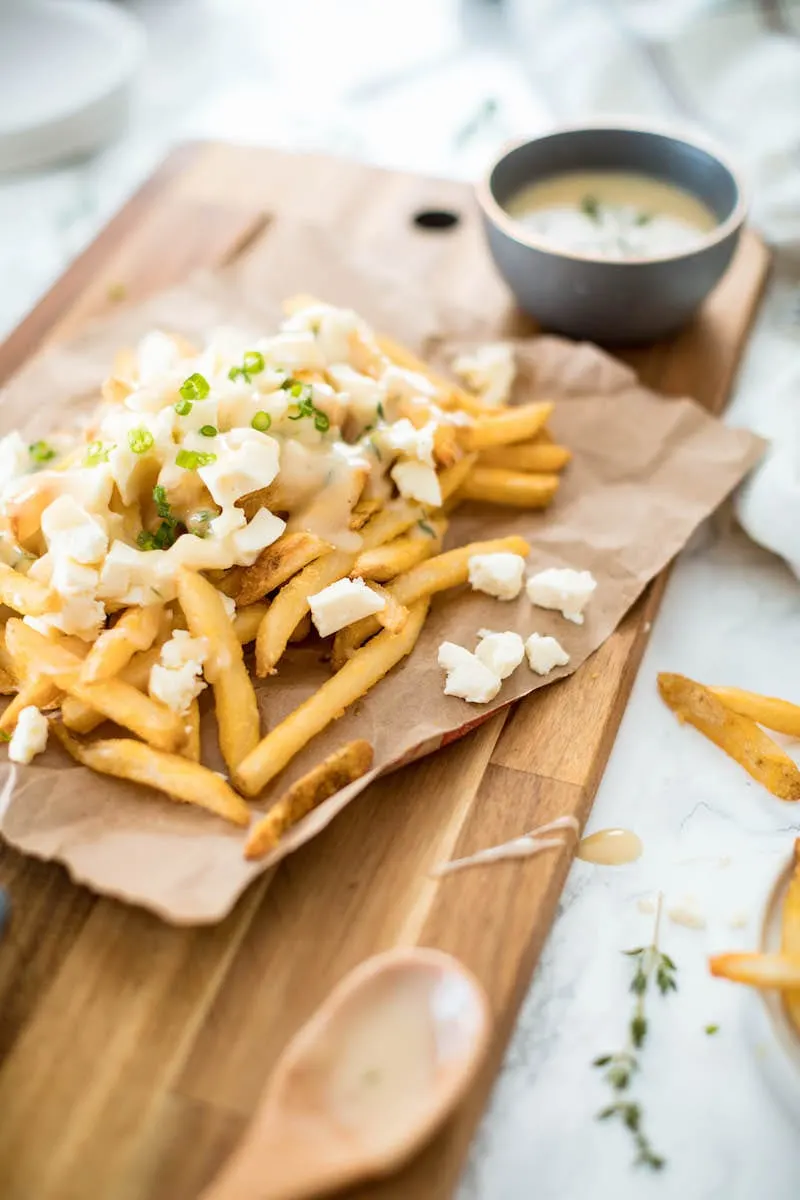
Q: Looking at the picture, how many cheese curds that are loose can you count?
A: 5